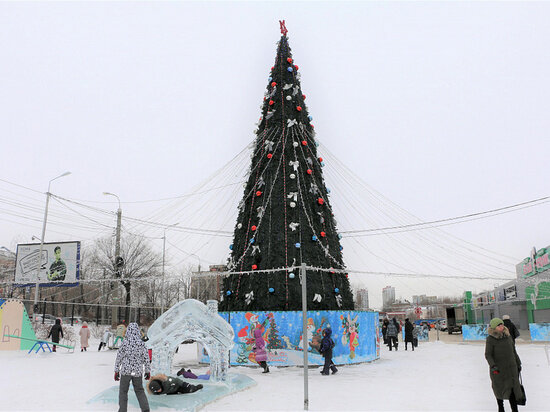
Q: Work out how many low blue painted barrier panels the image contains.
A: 3